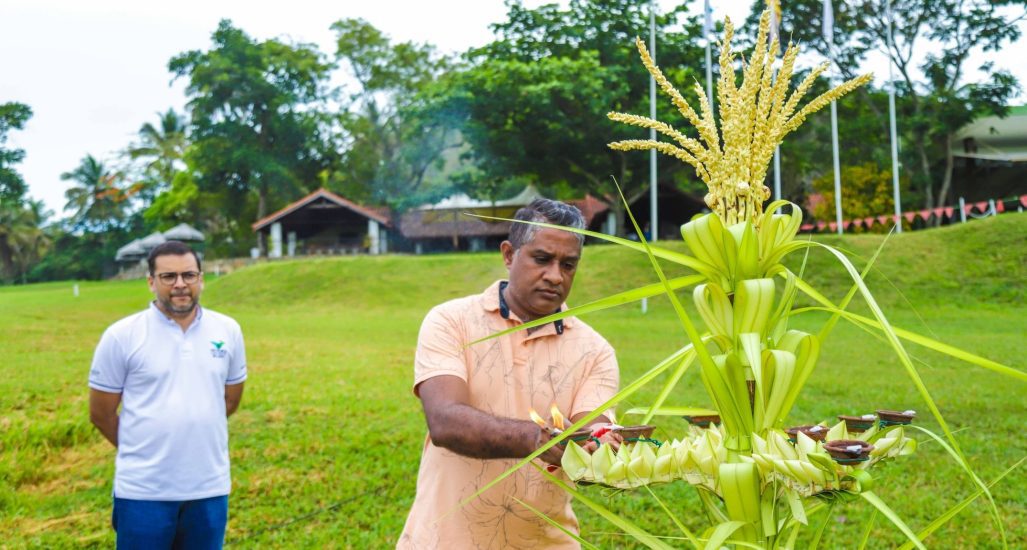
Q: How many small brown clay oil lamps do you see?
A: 7